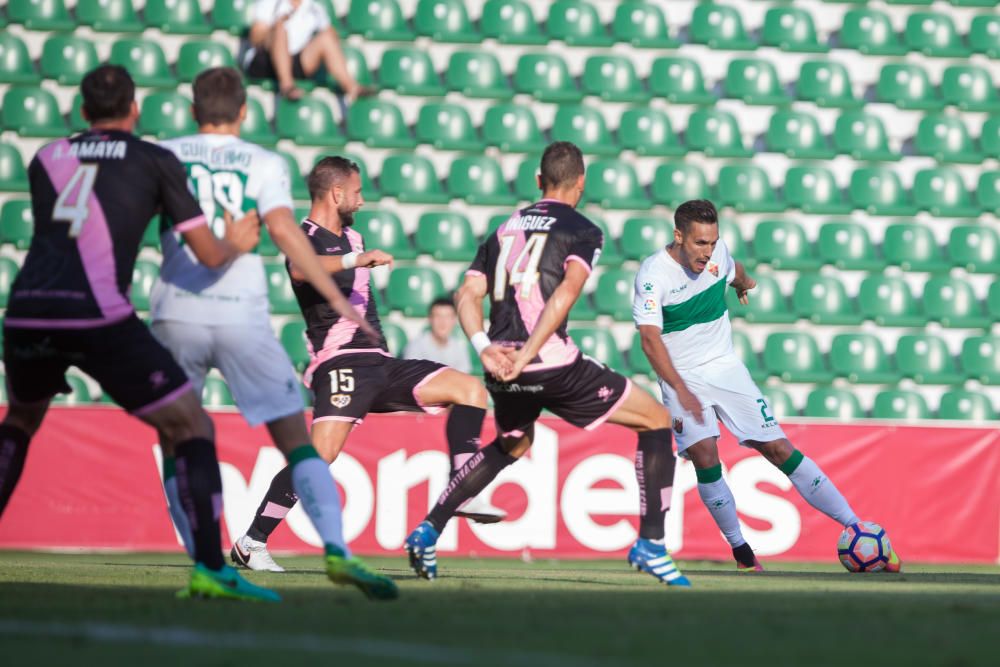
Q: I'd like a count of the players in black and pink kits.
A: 3